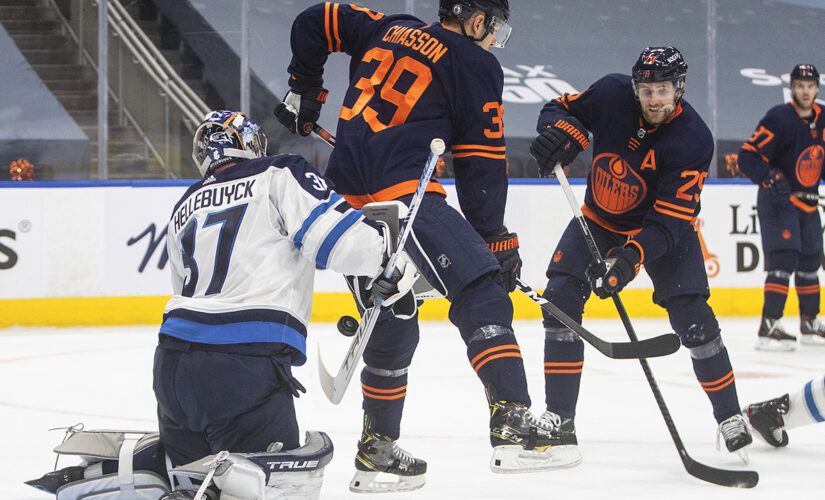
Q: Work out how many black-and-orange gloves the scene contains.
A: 5